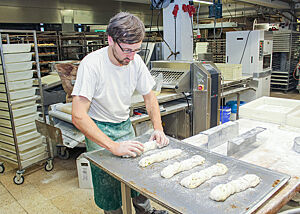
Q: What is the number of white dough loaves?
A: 5